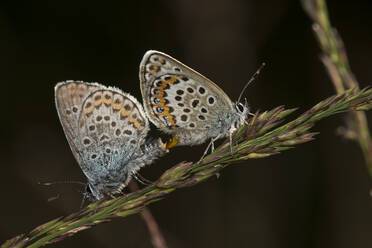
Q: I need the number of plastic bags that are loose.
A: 0